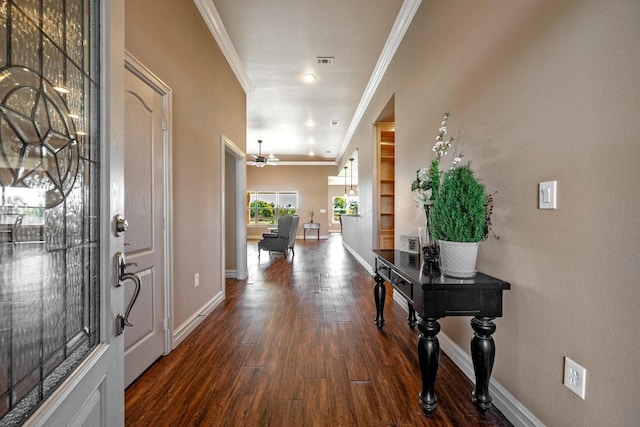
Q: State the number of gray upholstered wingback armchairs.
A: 1